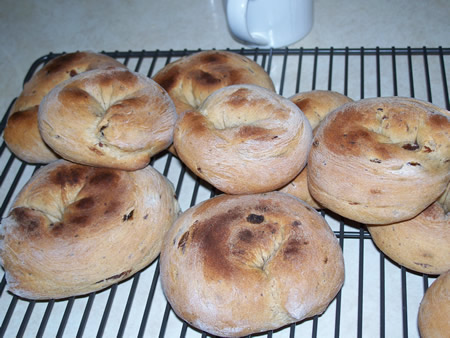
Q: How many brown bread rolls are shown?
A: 10